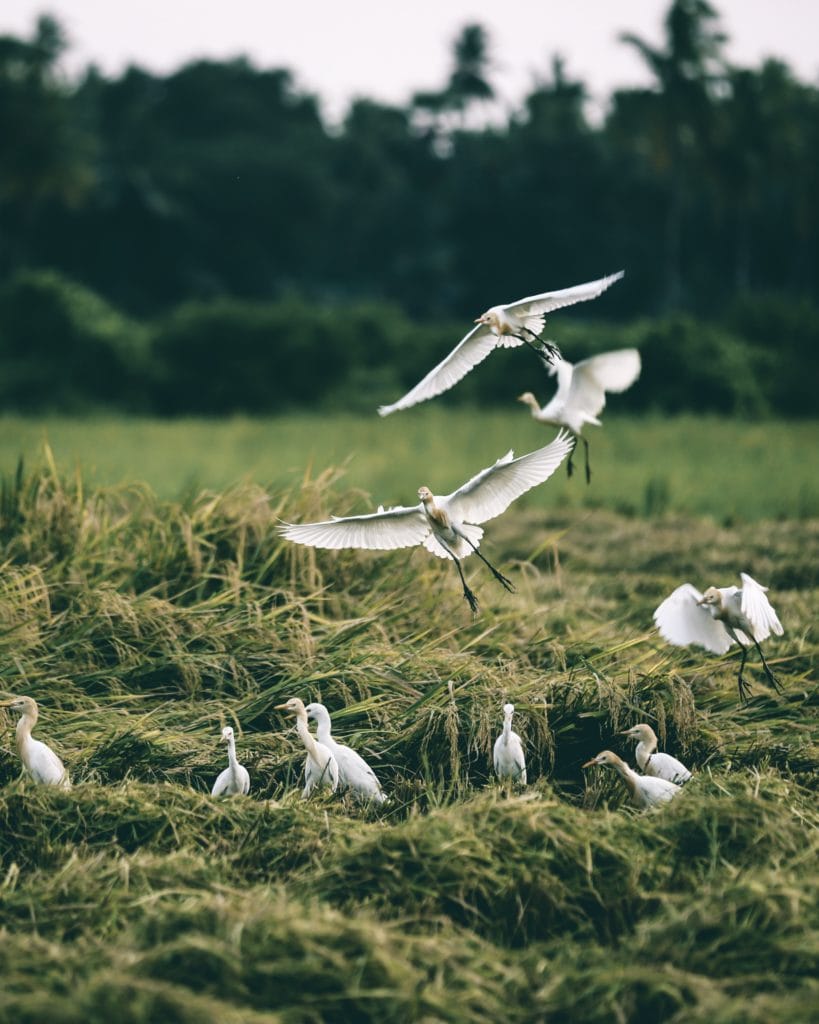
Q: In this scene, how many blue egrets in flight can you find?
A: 0